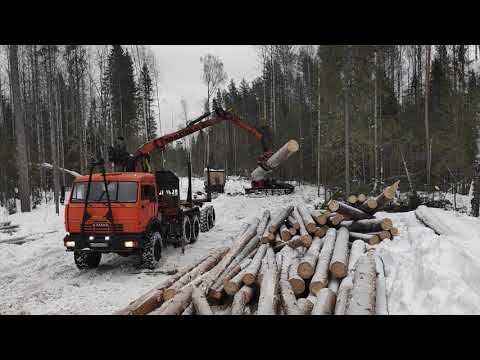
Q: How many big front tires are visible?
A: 2